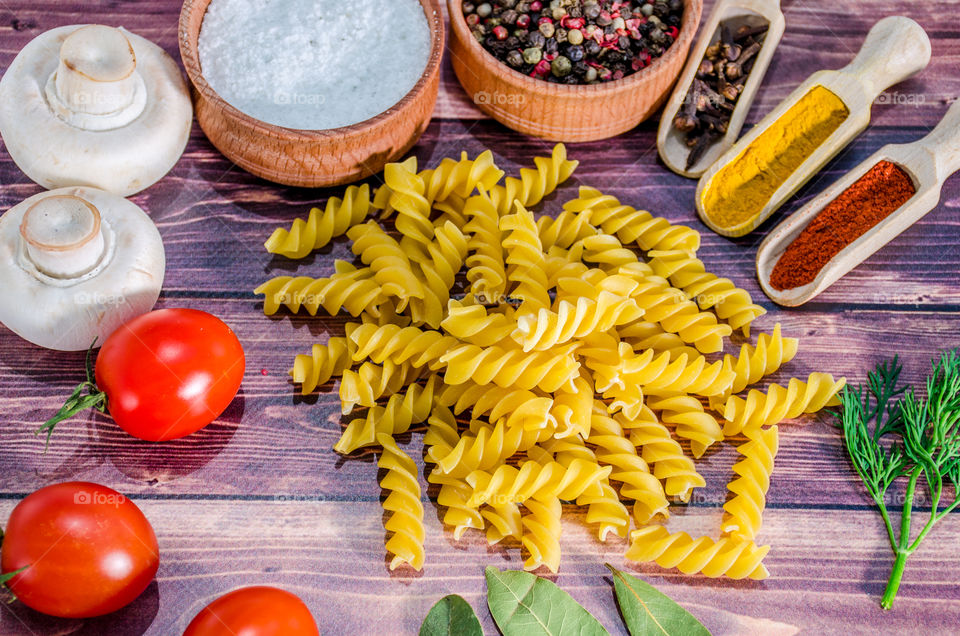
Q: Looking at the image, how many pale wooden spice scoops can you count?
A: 3